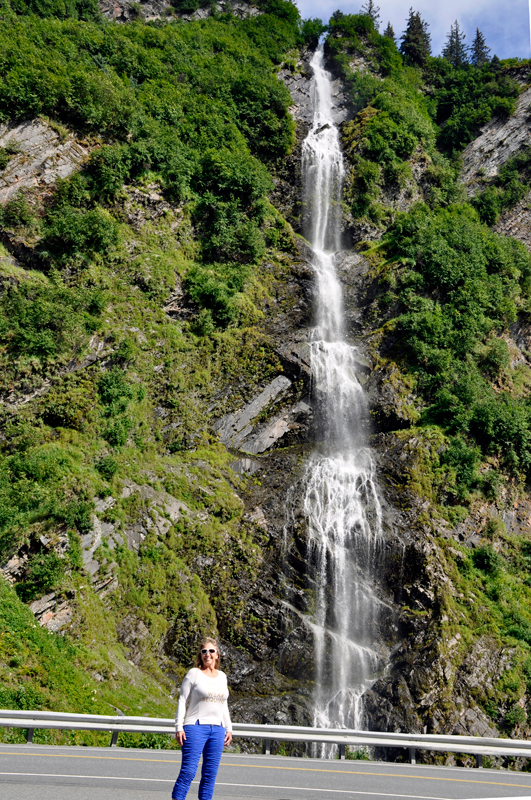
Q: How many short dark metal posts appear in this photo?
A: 6